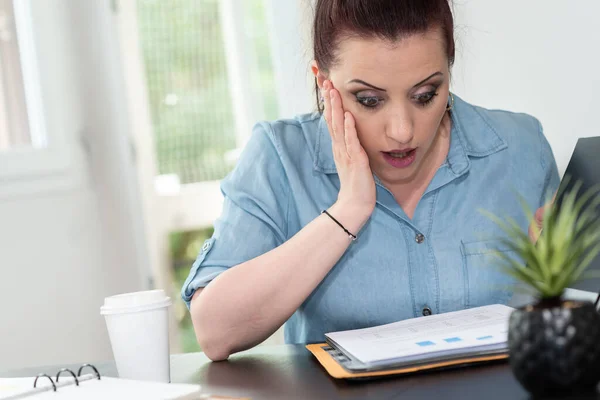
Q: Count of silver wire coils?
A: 3